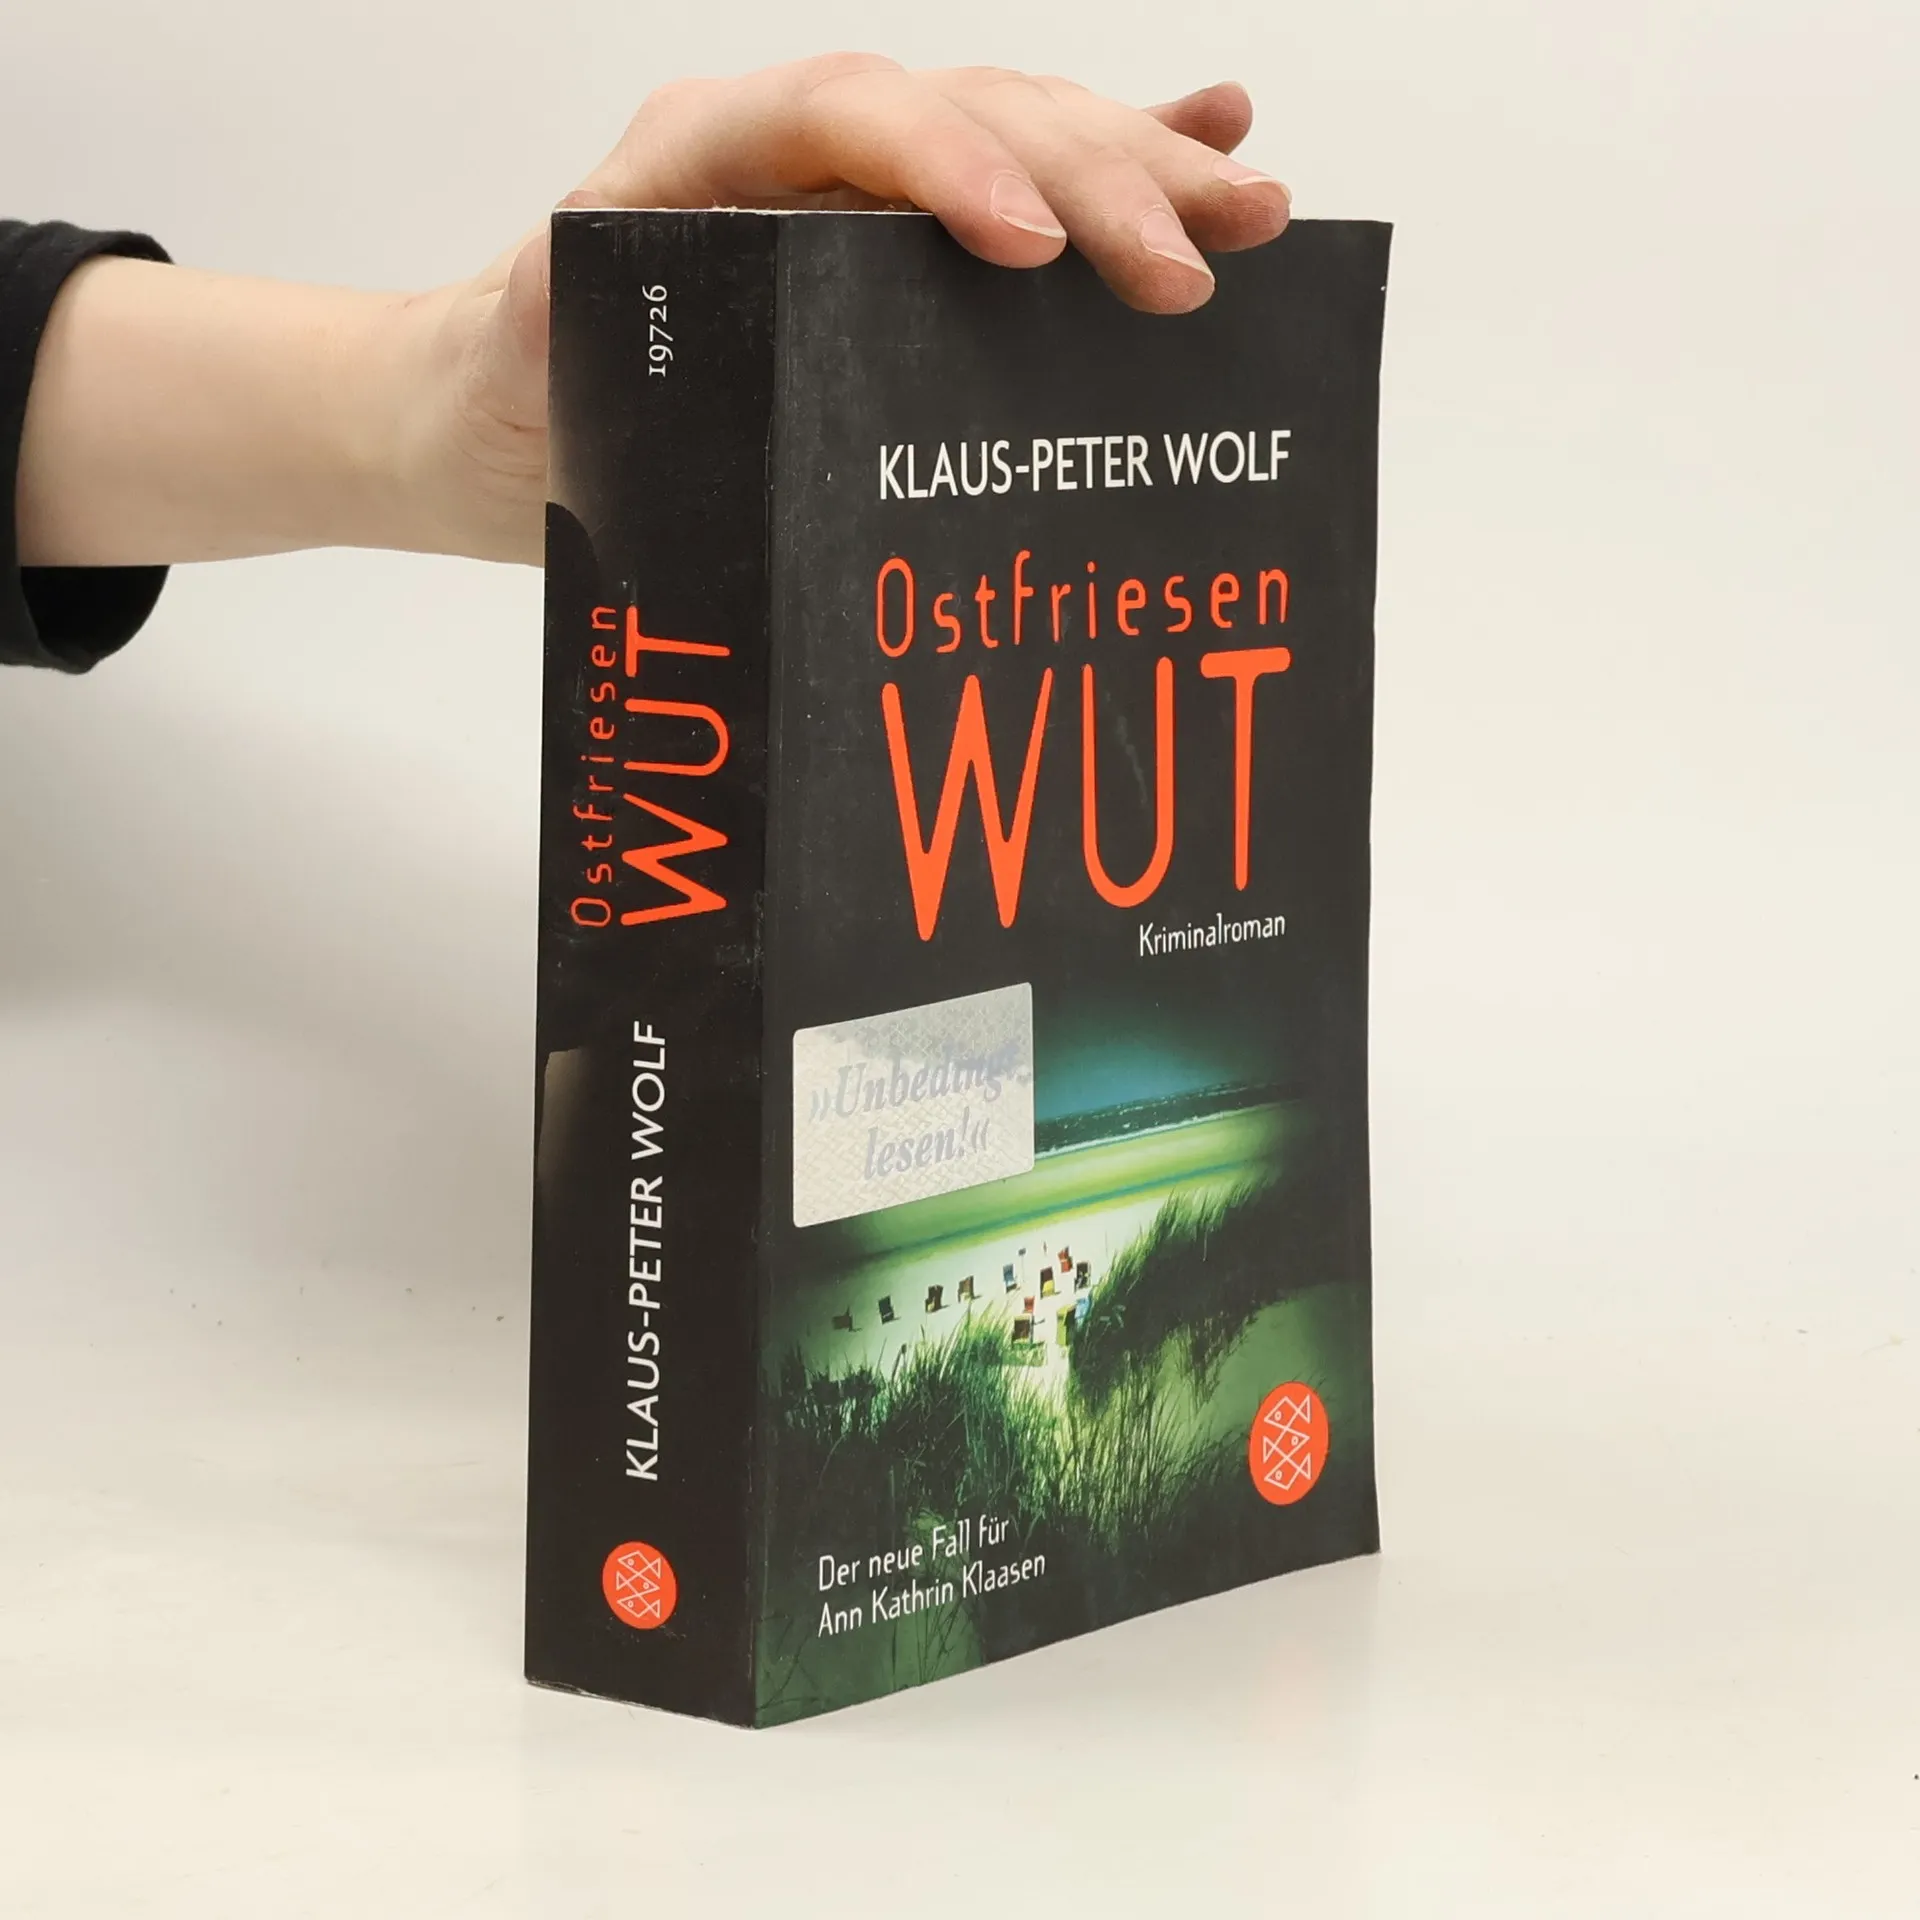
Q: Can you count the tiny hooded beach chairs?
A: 12